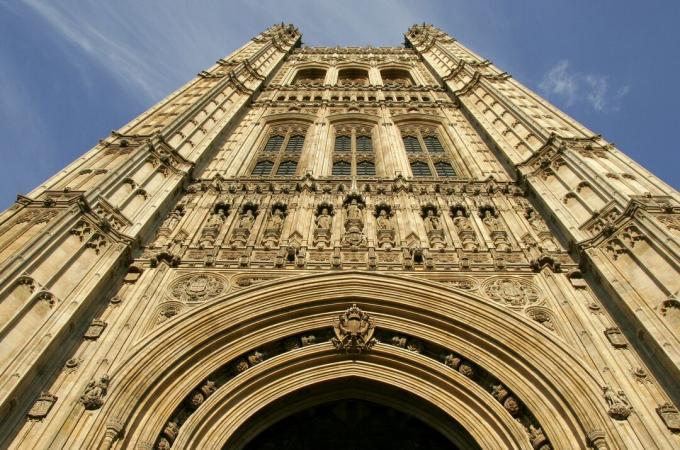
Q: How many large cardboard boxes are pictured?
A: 0